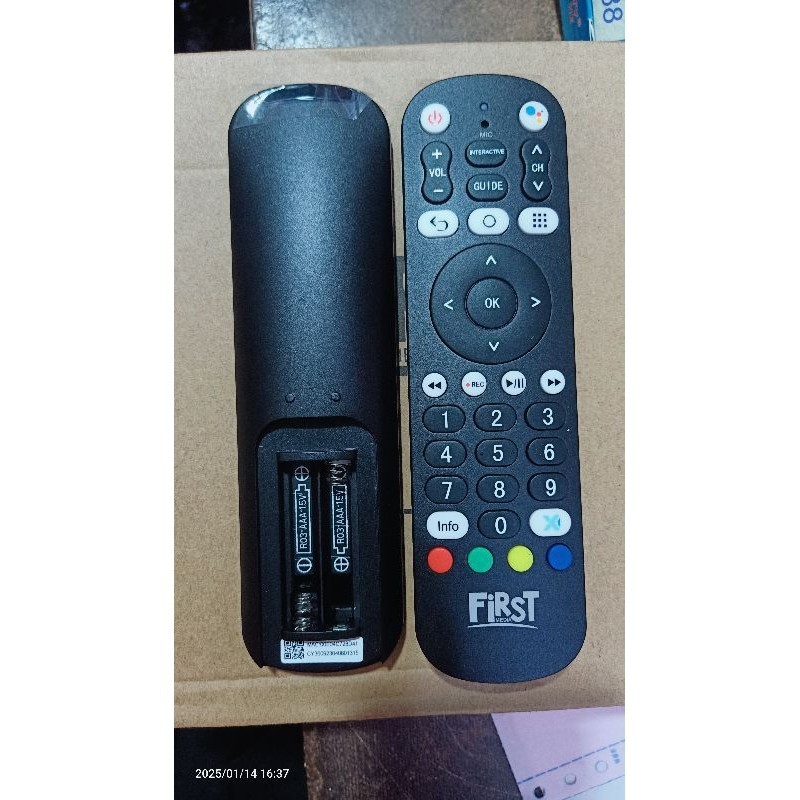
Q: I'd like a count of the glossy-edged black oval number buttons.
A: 10